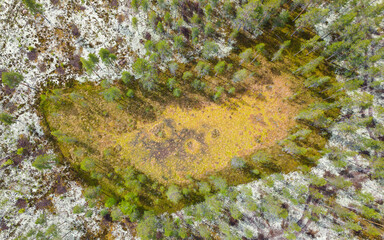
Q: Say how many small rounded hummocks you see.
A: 3